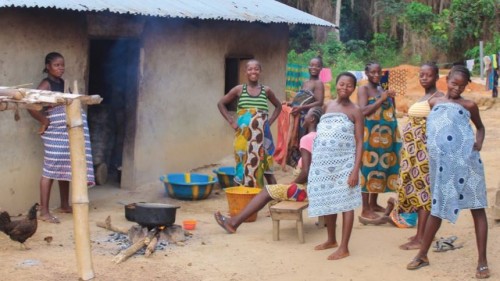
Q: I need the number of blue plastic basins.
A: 2